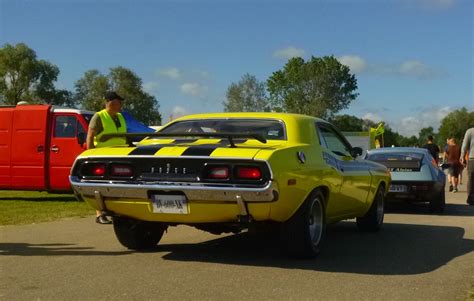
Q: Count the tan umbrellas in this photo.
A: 0